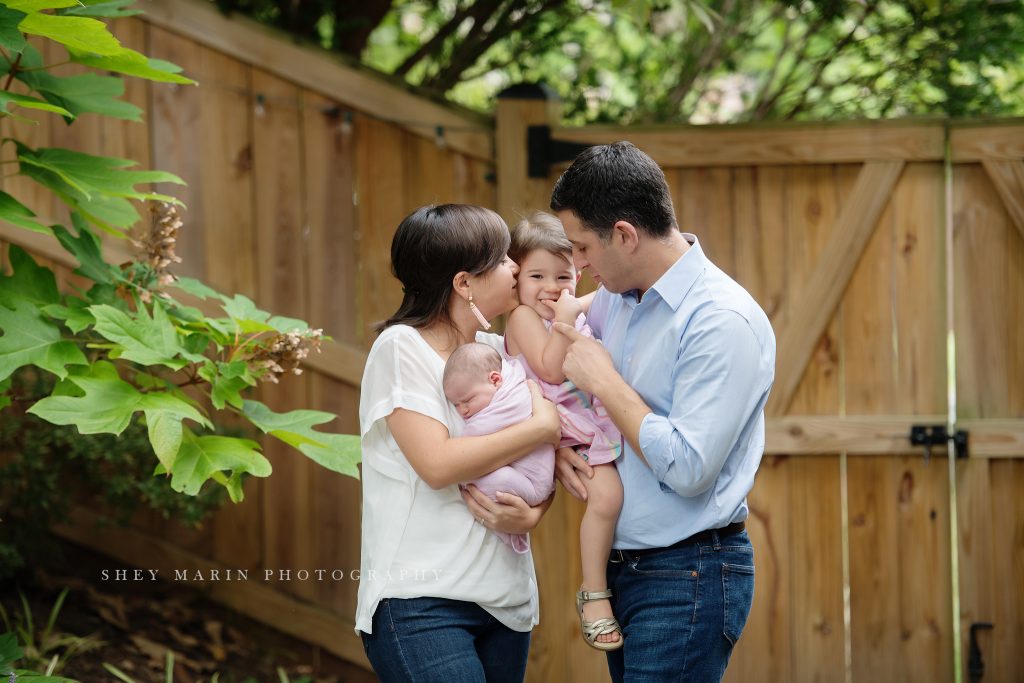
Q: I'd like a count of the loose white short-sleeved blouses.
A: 1